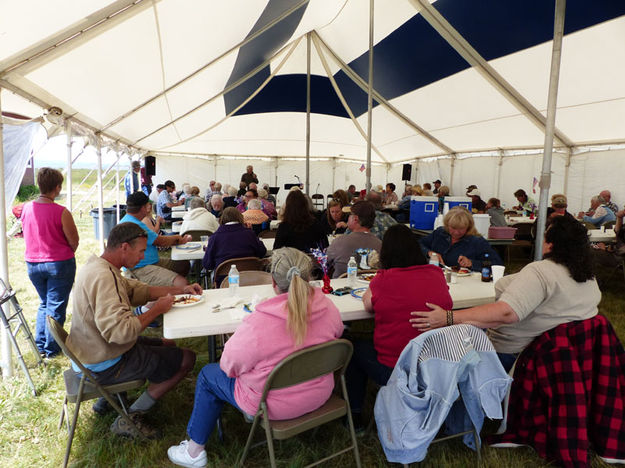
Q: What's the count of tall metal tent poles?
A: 3